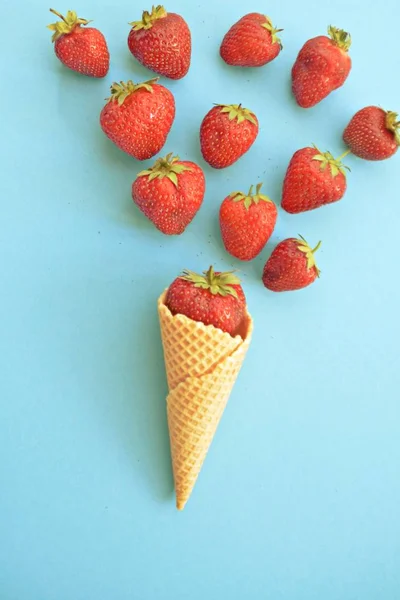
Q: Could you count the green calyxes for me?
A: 12